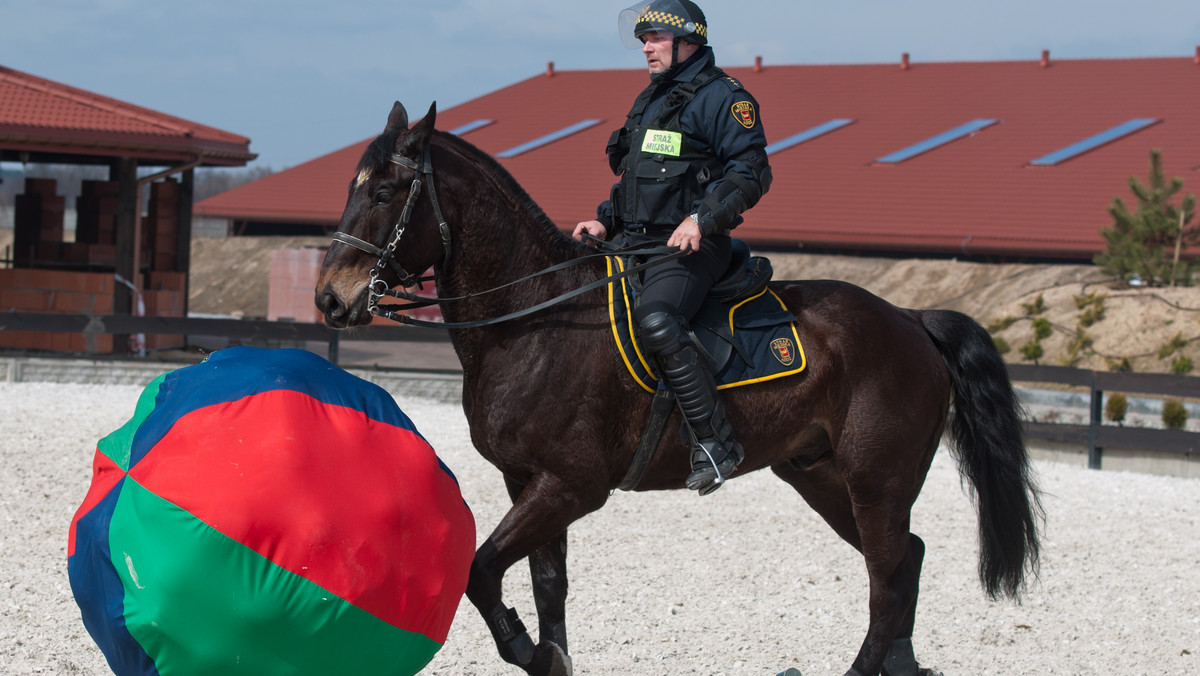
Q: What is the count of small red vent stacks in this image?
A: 5